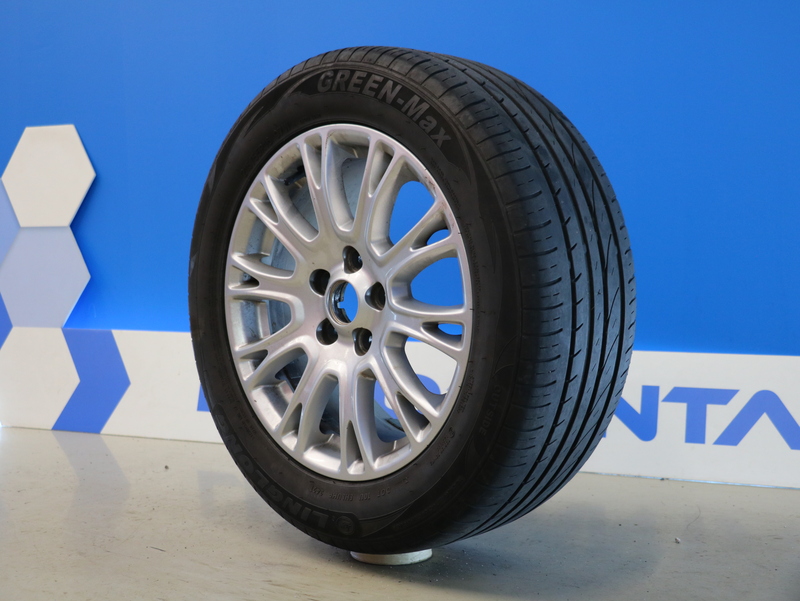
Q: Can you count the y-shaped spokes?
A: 10